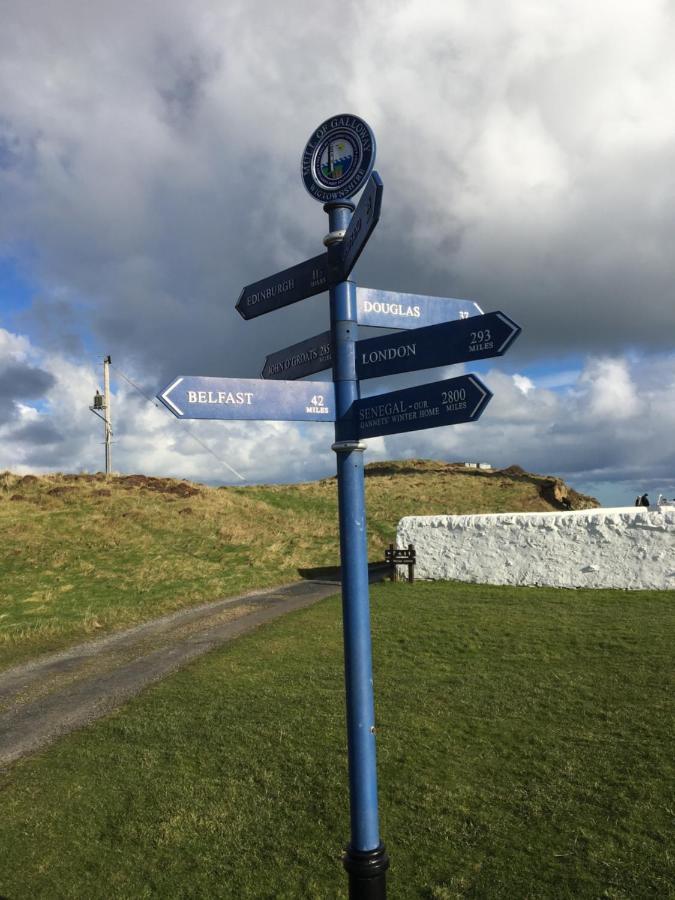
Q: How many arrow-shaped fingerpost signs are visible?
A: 7